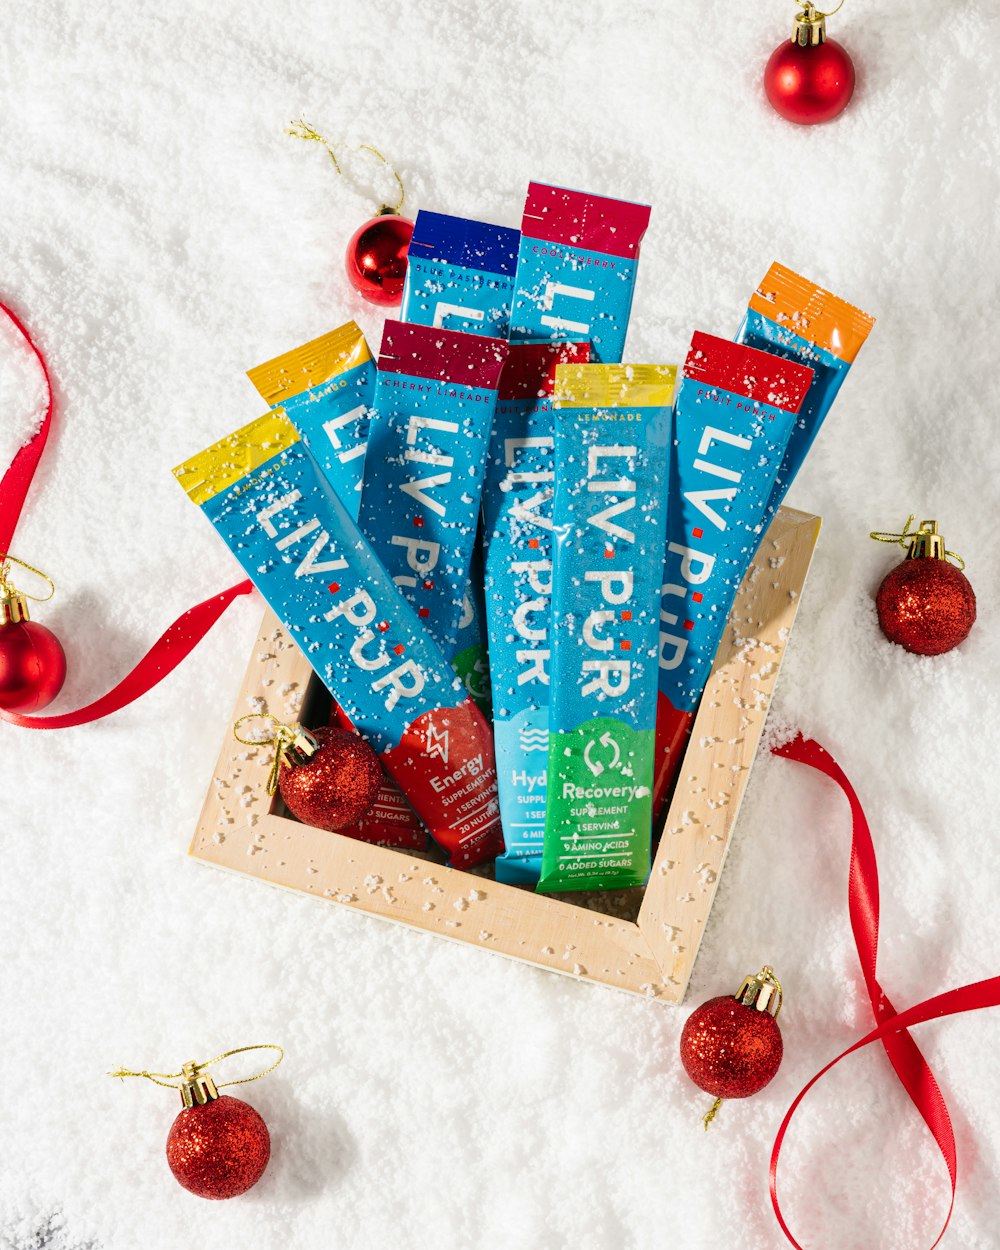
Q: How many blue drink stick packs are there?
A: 9